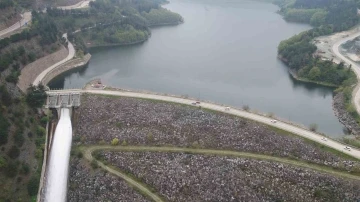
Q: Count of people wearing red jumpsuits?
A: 0